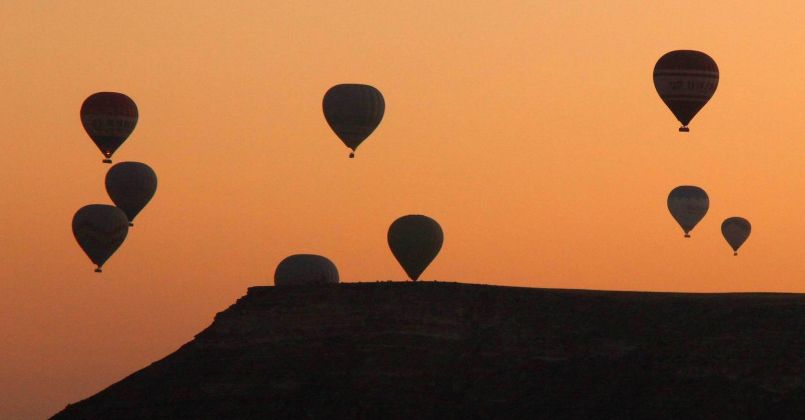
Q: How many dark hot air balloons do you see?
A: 9